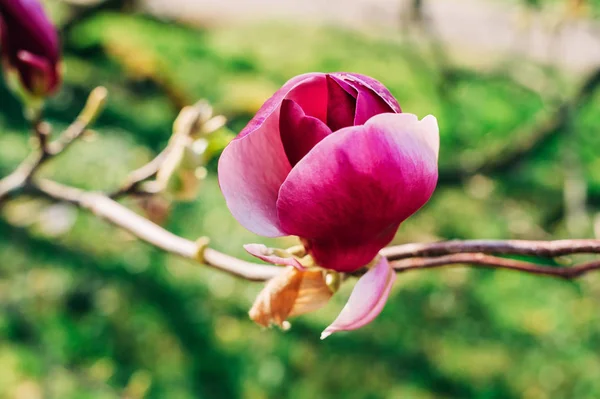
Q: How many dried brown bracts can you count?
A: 1